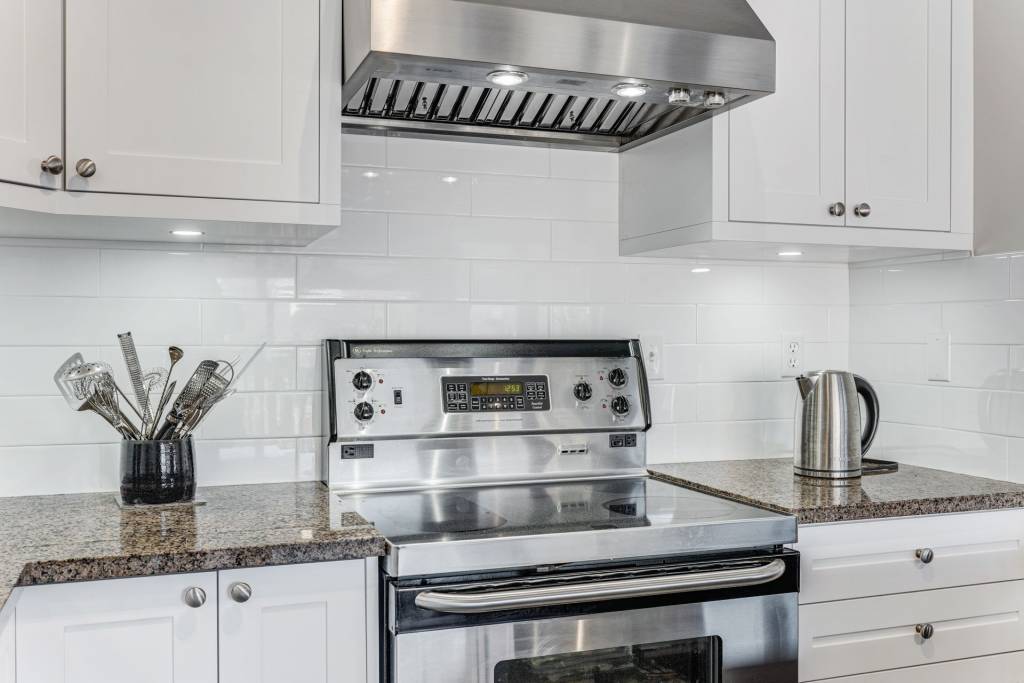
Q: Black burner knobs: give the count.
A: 5